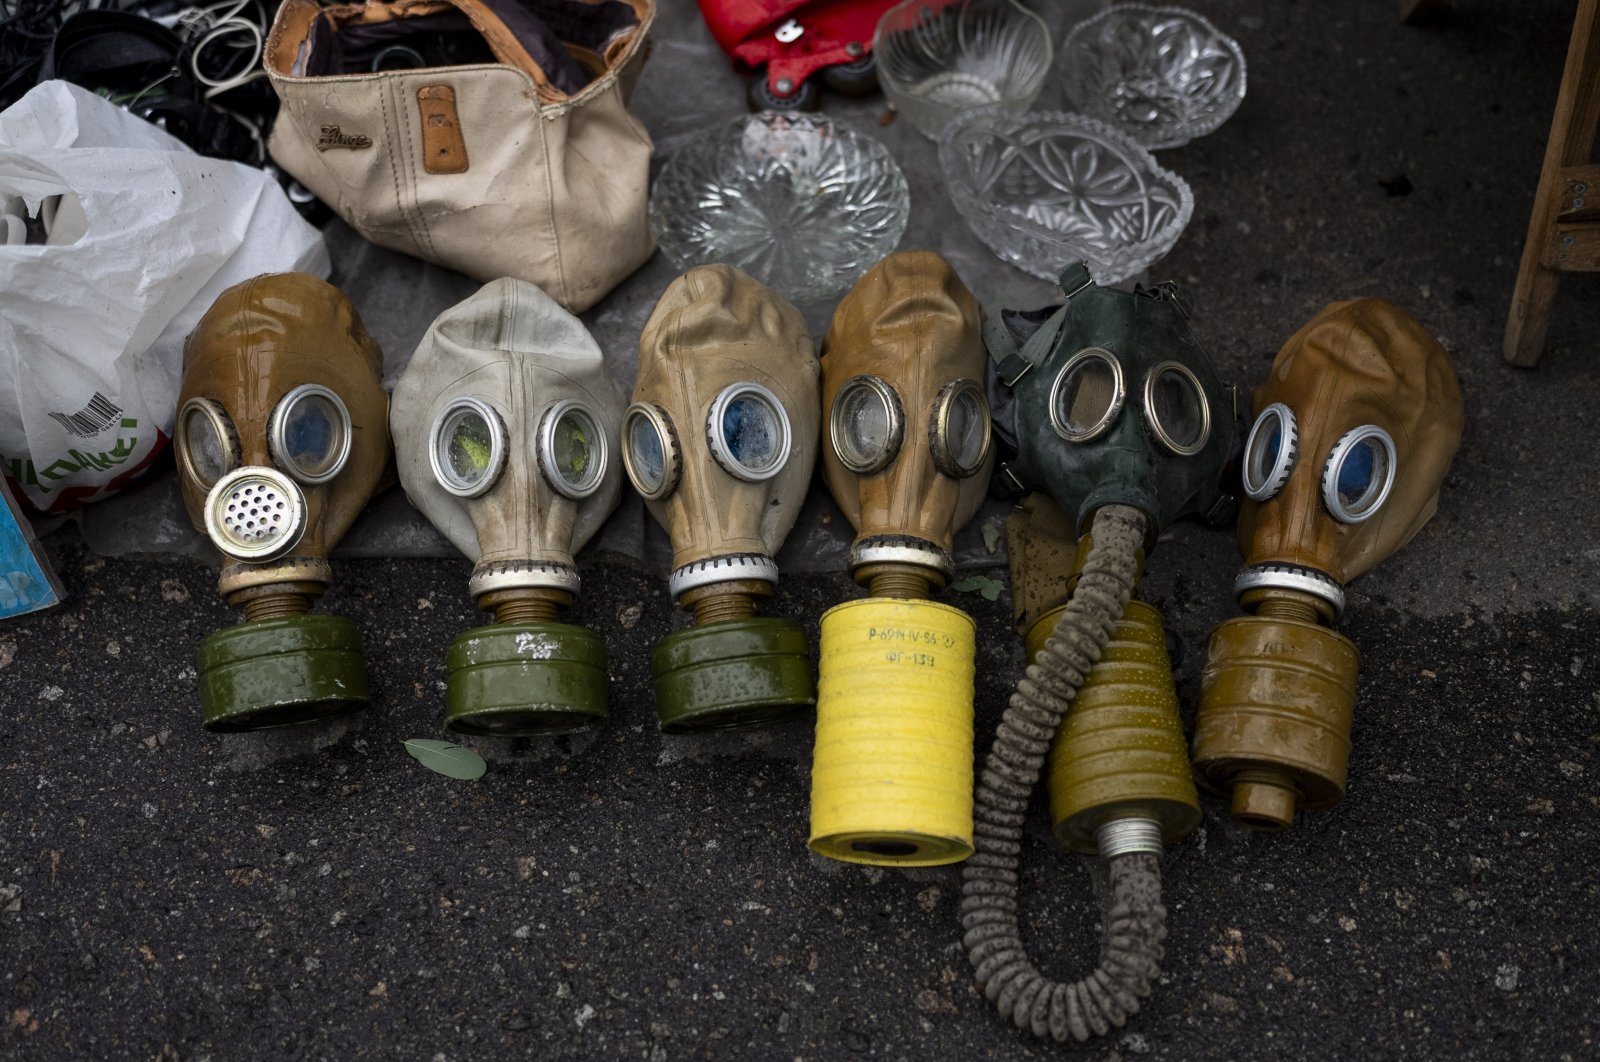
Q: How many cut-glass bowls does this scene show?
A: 4